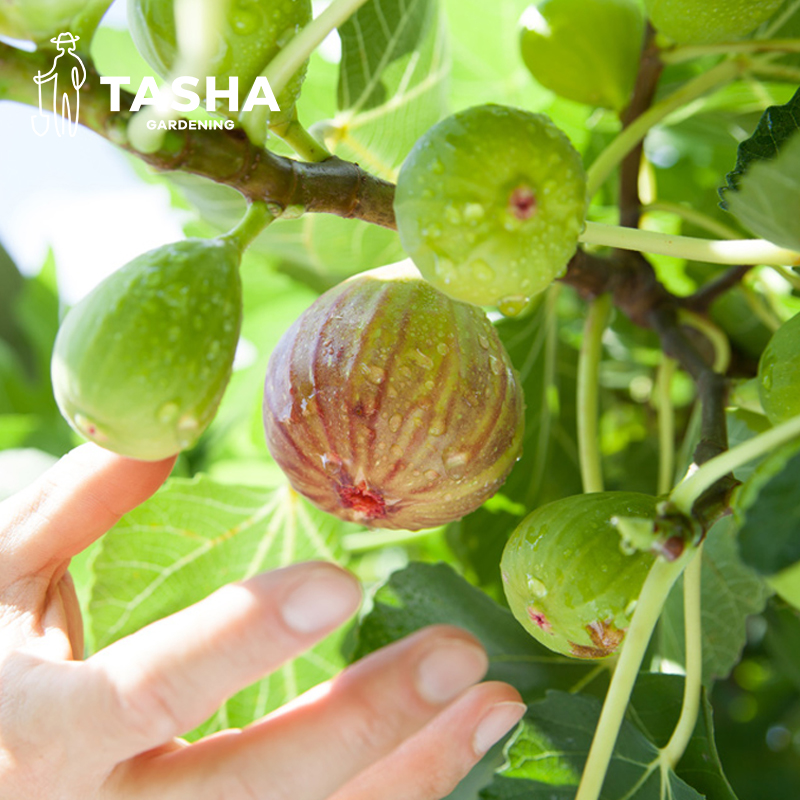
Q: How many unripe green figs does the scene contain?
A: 8